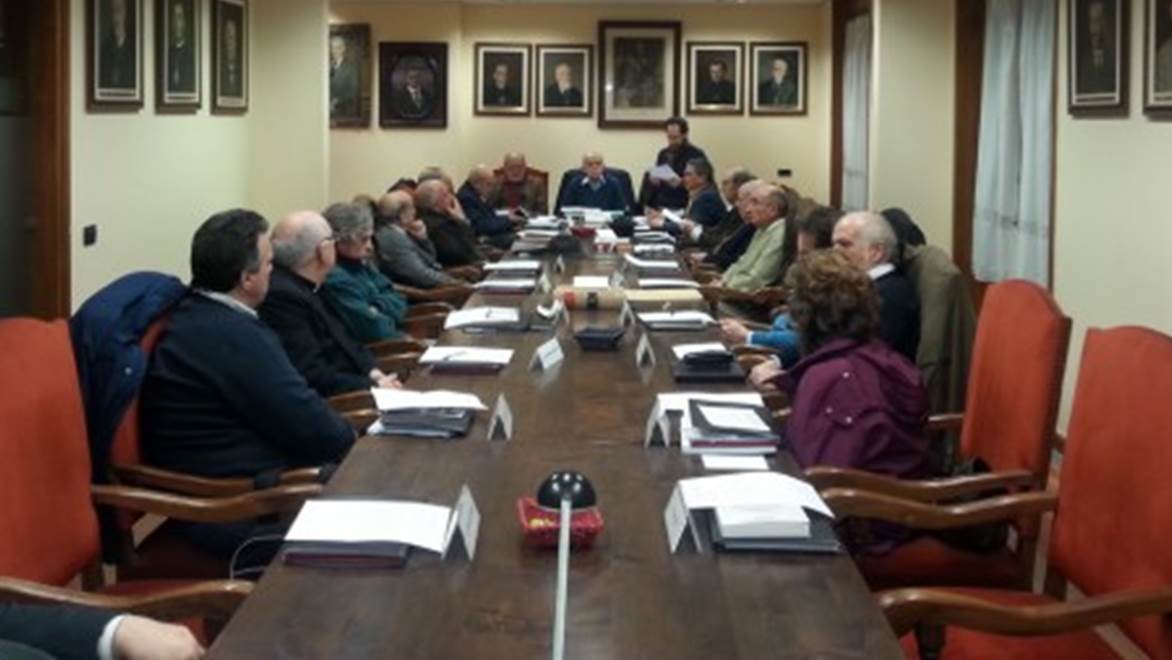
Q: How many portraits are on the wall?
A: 12